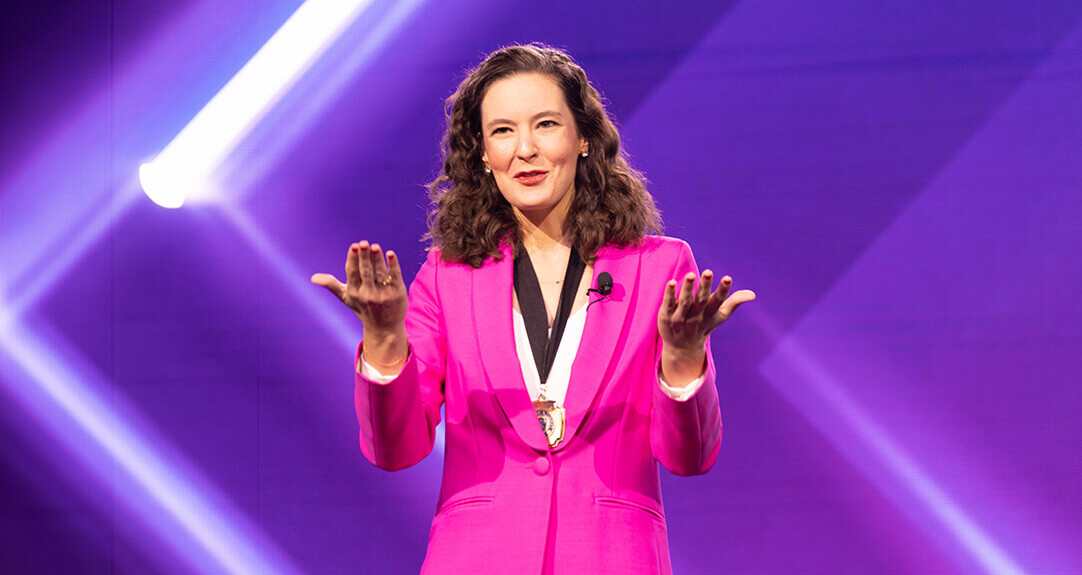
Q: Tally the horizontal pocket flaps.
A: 2